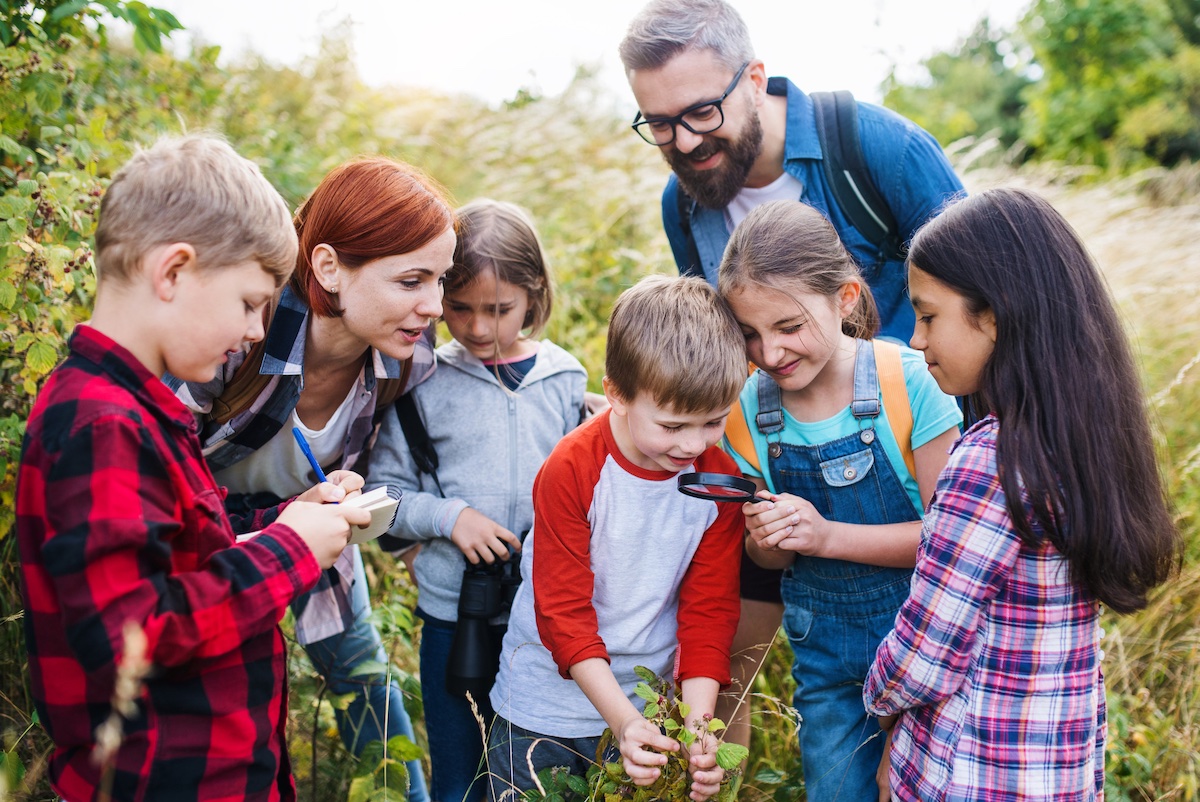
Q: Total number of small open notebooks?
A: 1